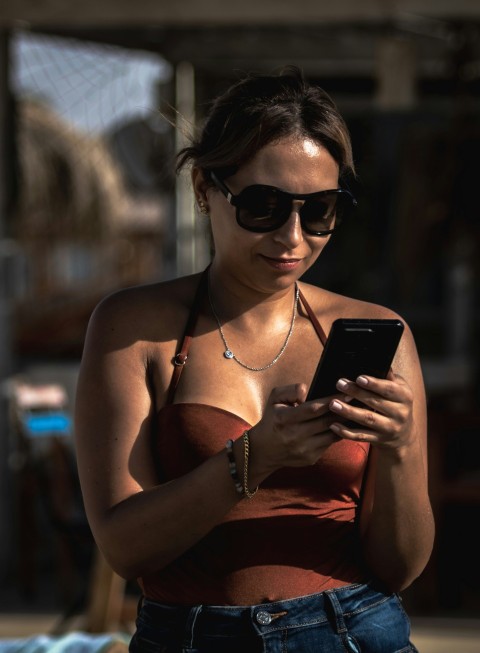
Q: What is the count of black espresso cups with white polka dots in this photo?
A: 0